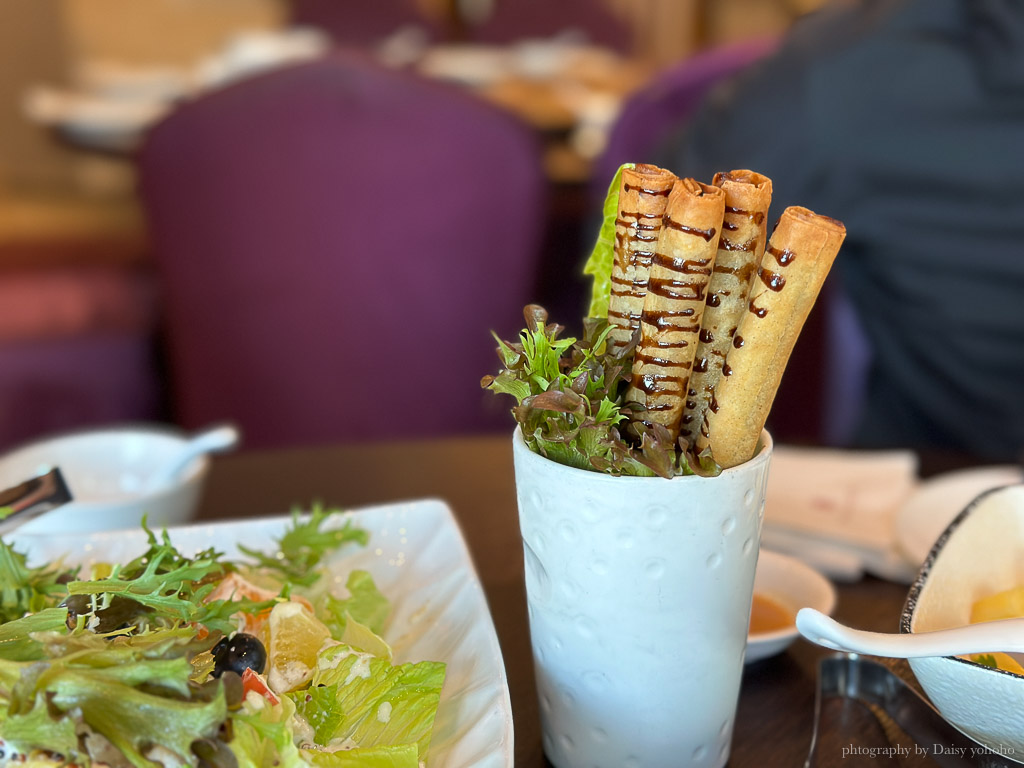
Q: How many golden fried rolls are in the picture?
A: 4